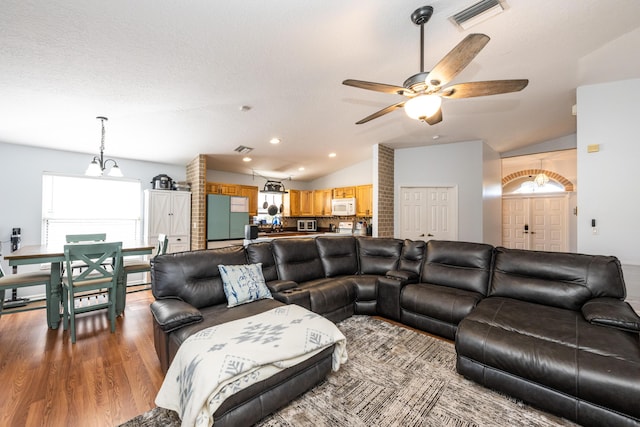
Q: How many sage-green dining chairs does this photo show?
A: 4